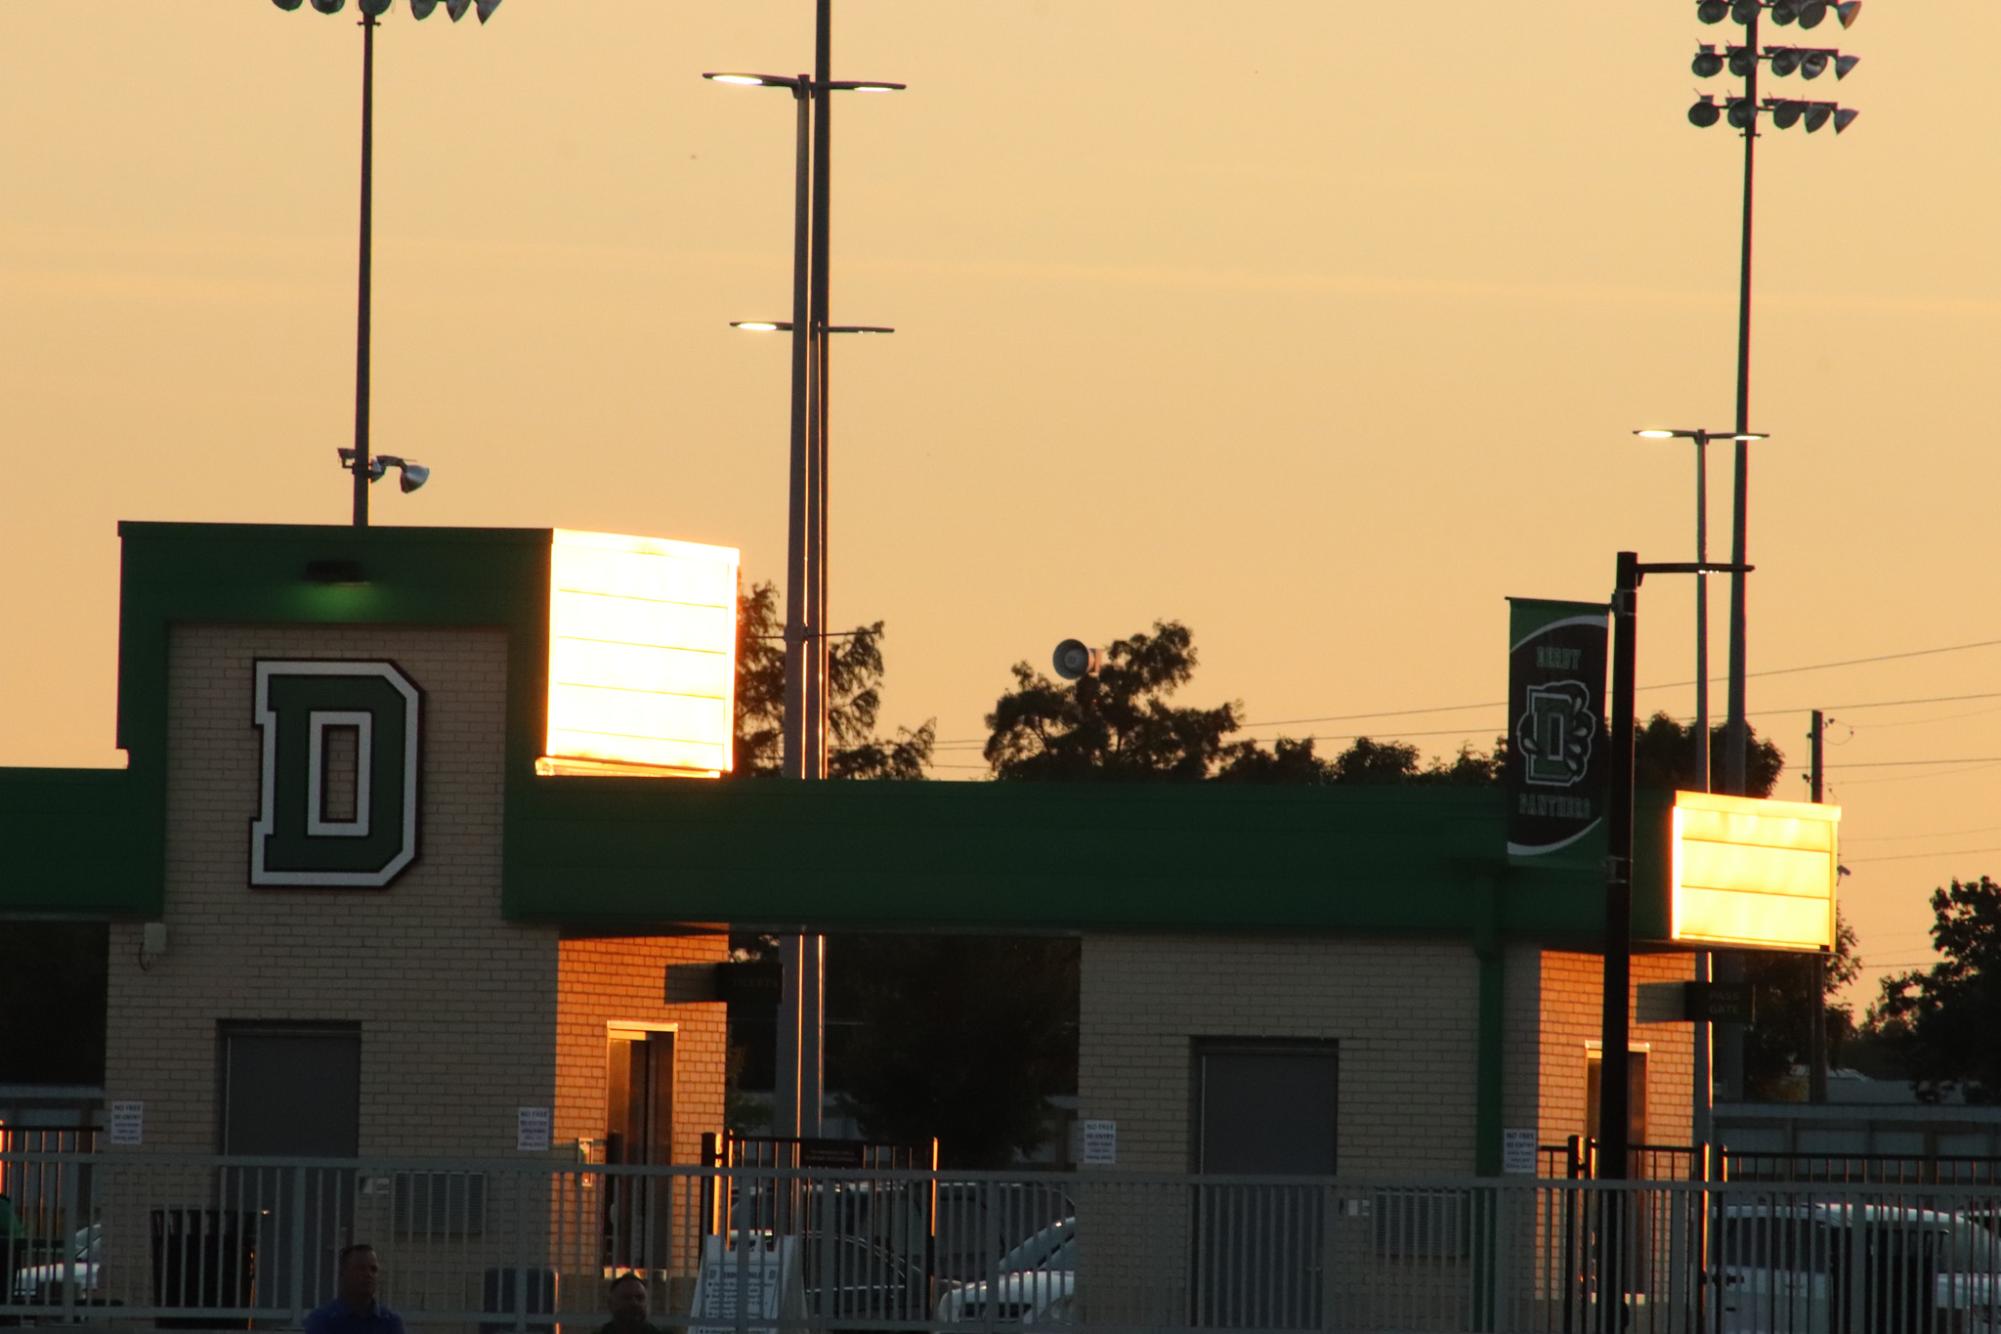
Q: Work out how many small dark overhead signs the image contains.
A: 2